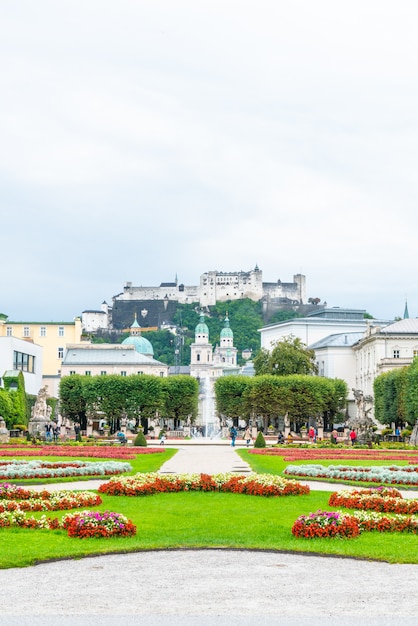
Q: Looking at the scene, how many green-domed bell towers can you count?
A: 2